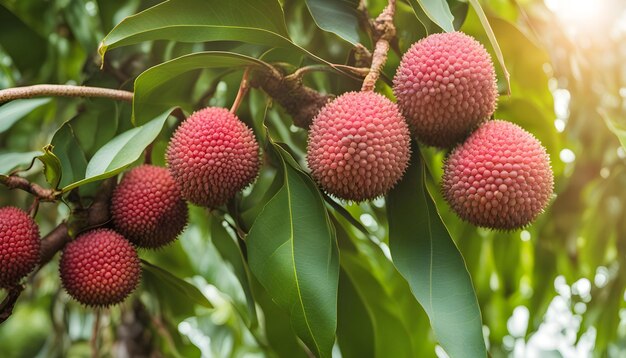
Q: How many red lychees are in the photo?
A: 7